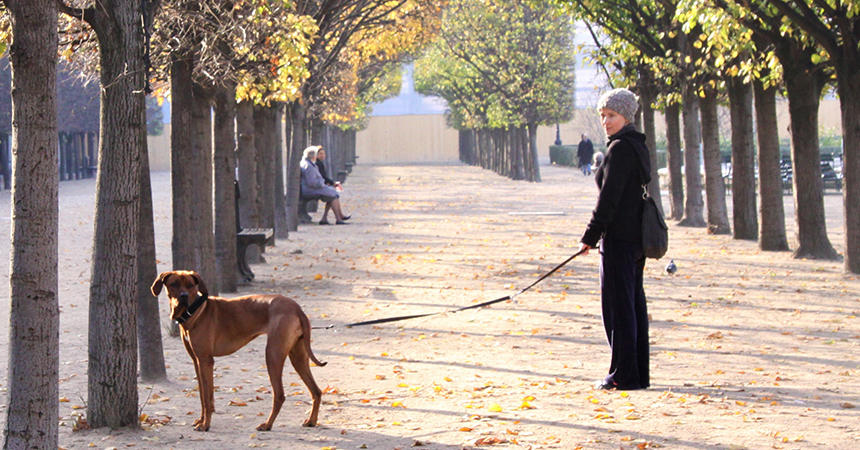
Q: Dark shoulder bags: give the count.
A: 1